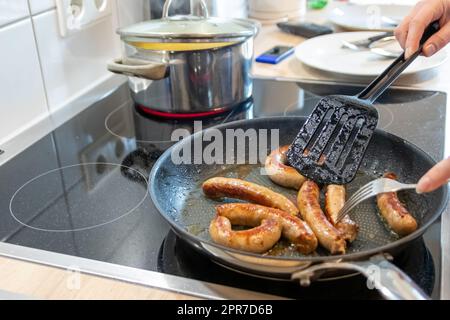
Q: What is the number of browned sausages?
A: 7